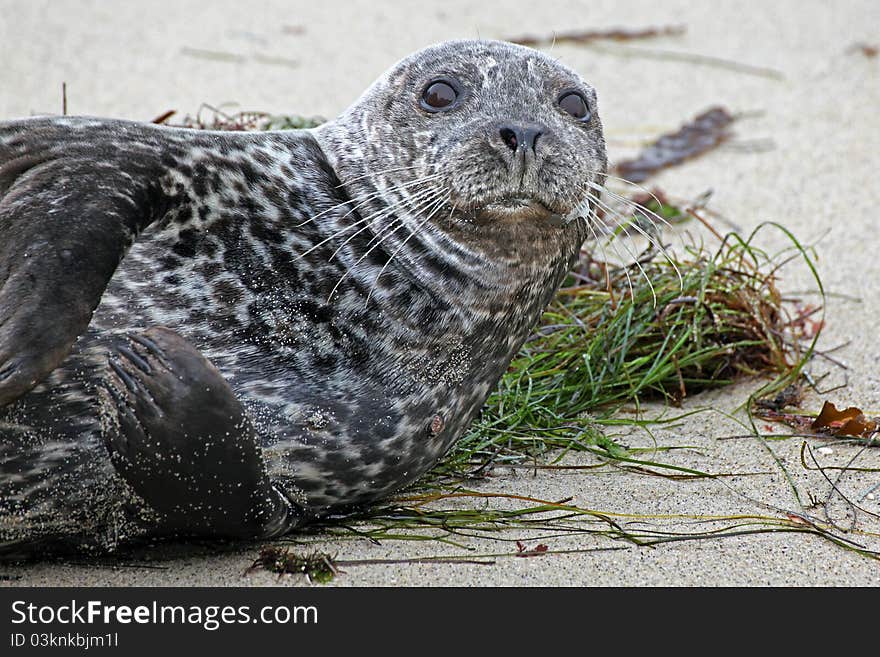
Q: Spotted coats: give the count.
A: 1